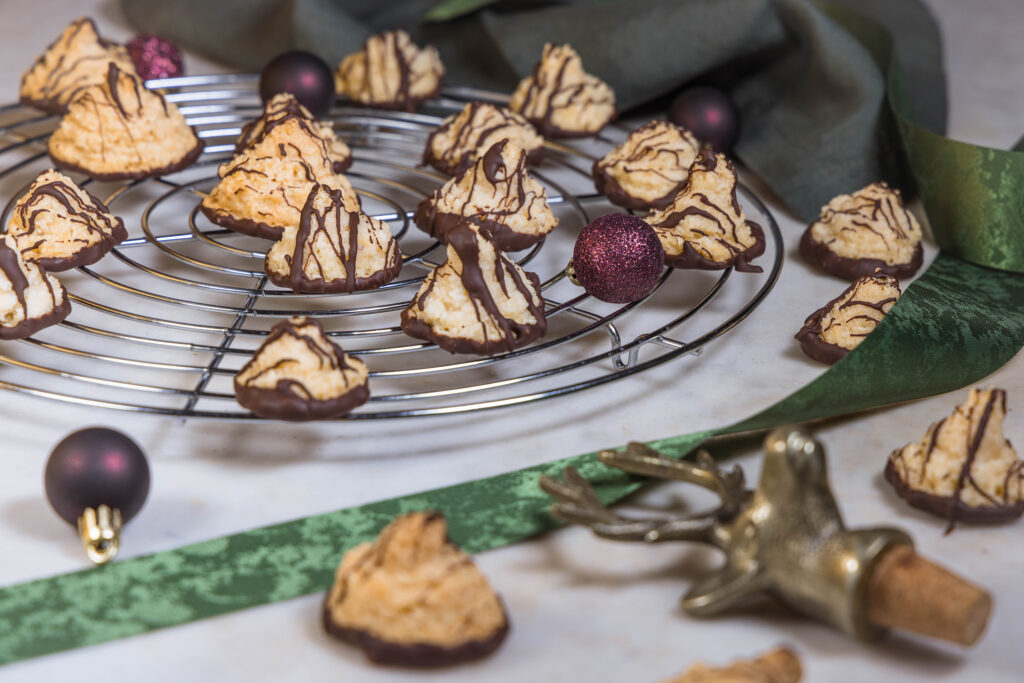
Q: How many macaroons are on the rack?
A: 15